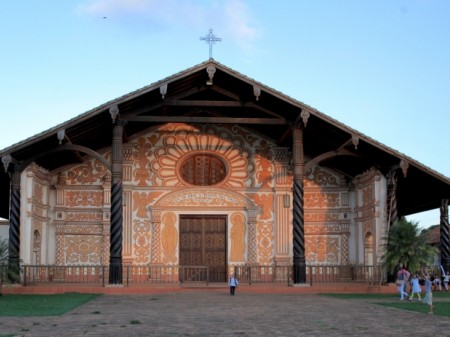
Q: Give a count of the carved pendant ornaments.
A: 9